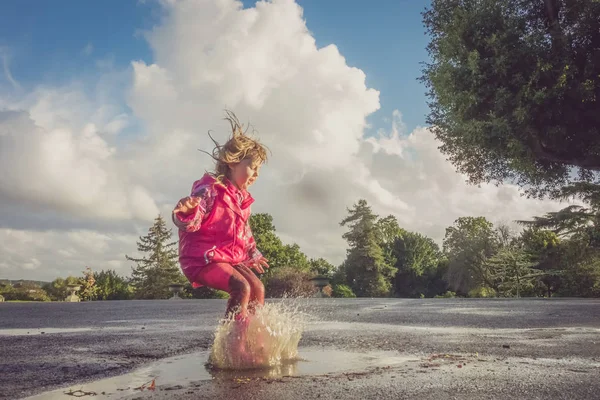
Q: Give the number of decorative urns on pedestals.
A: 3